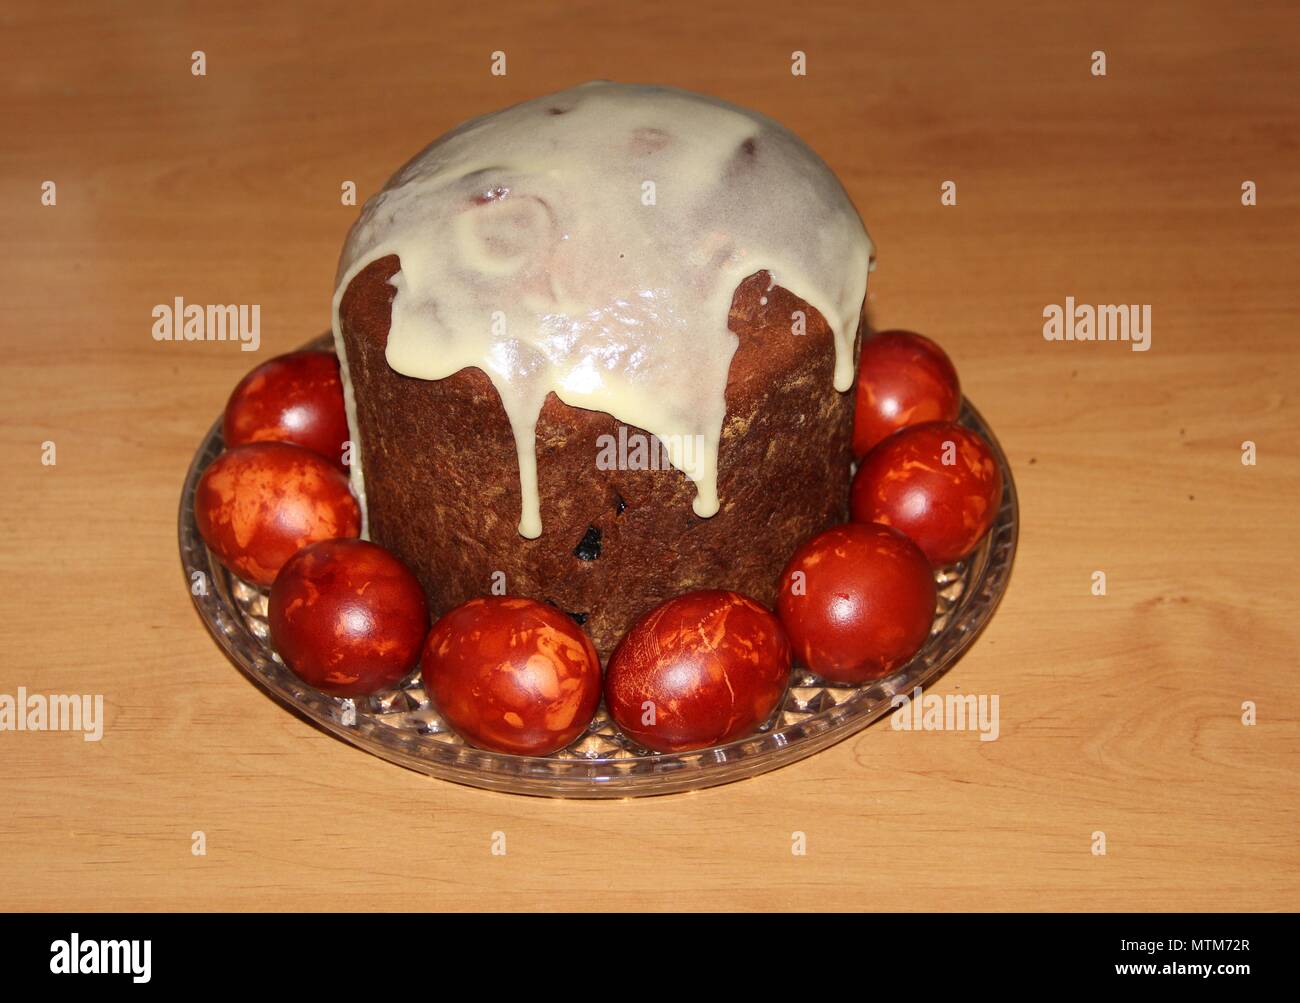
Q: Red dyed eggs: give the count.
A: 8